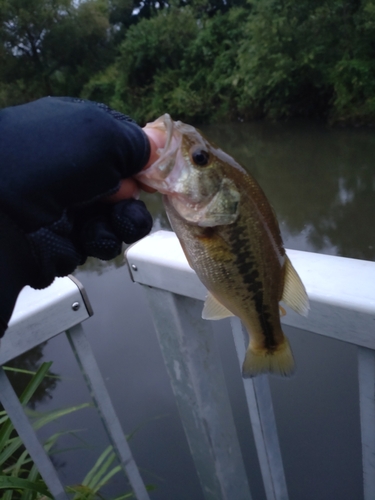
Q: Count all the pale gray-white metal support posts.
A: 5